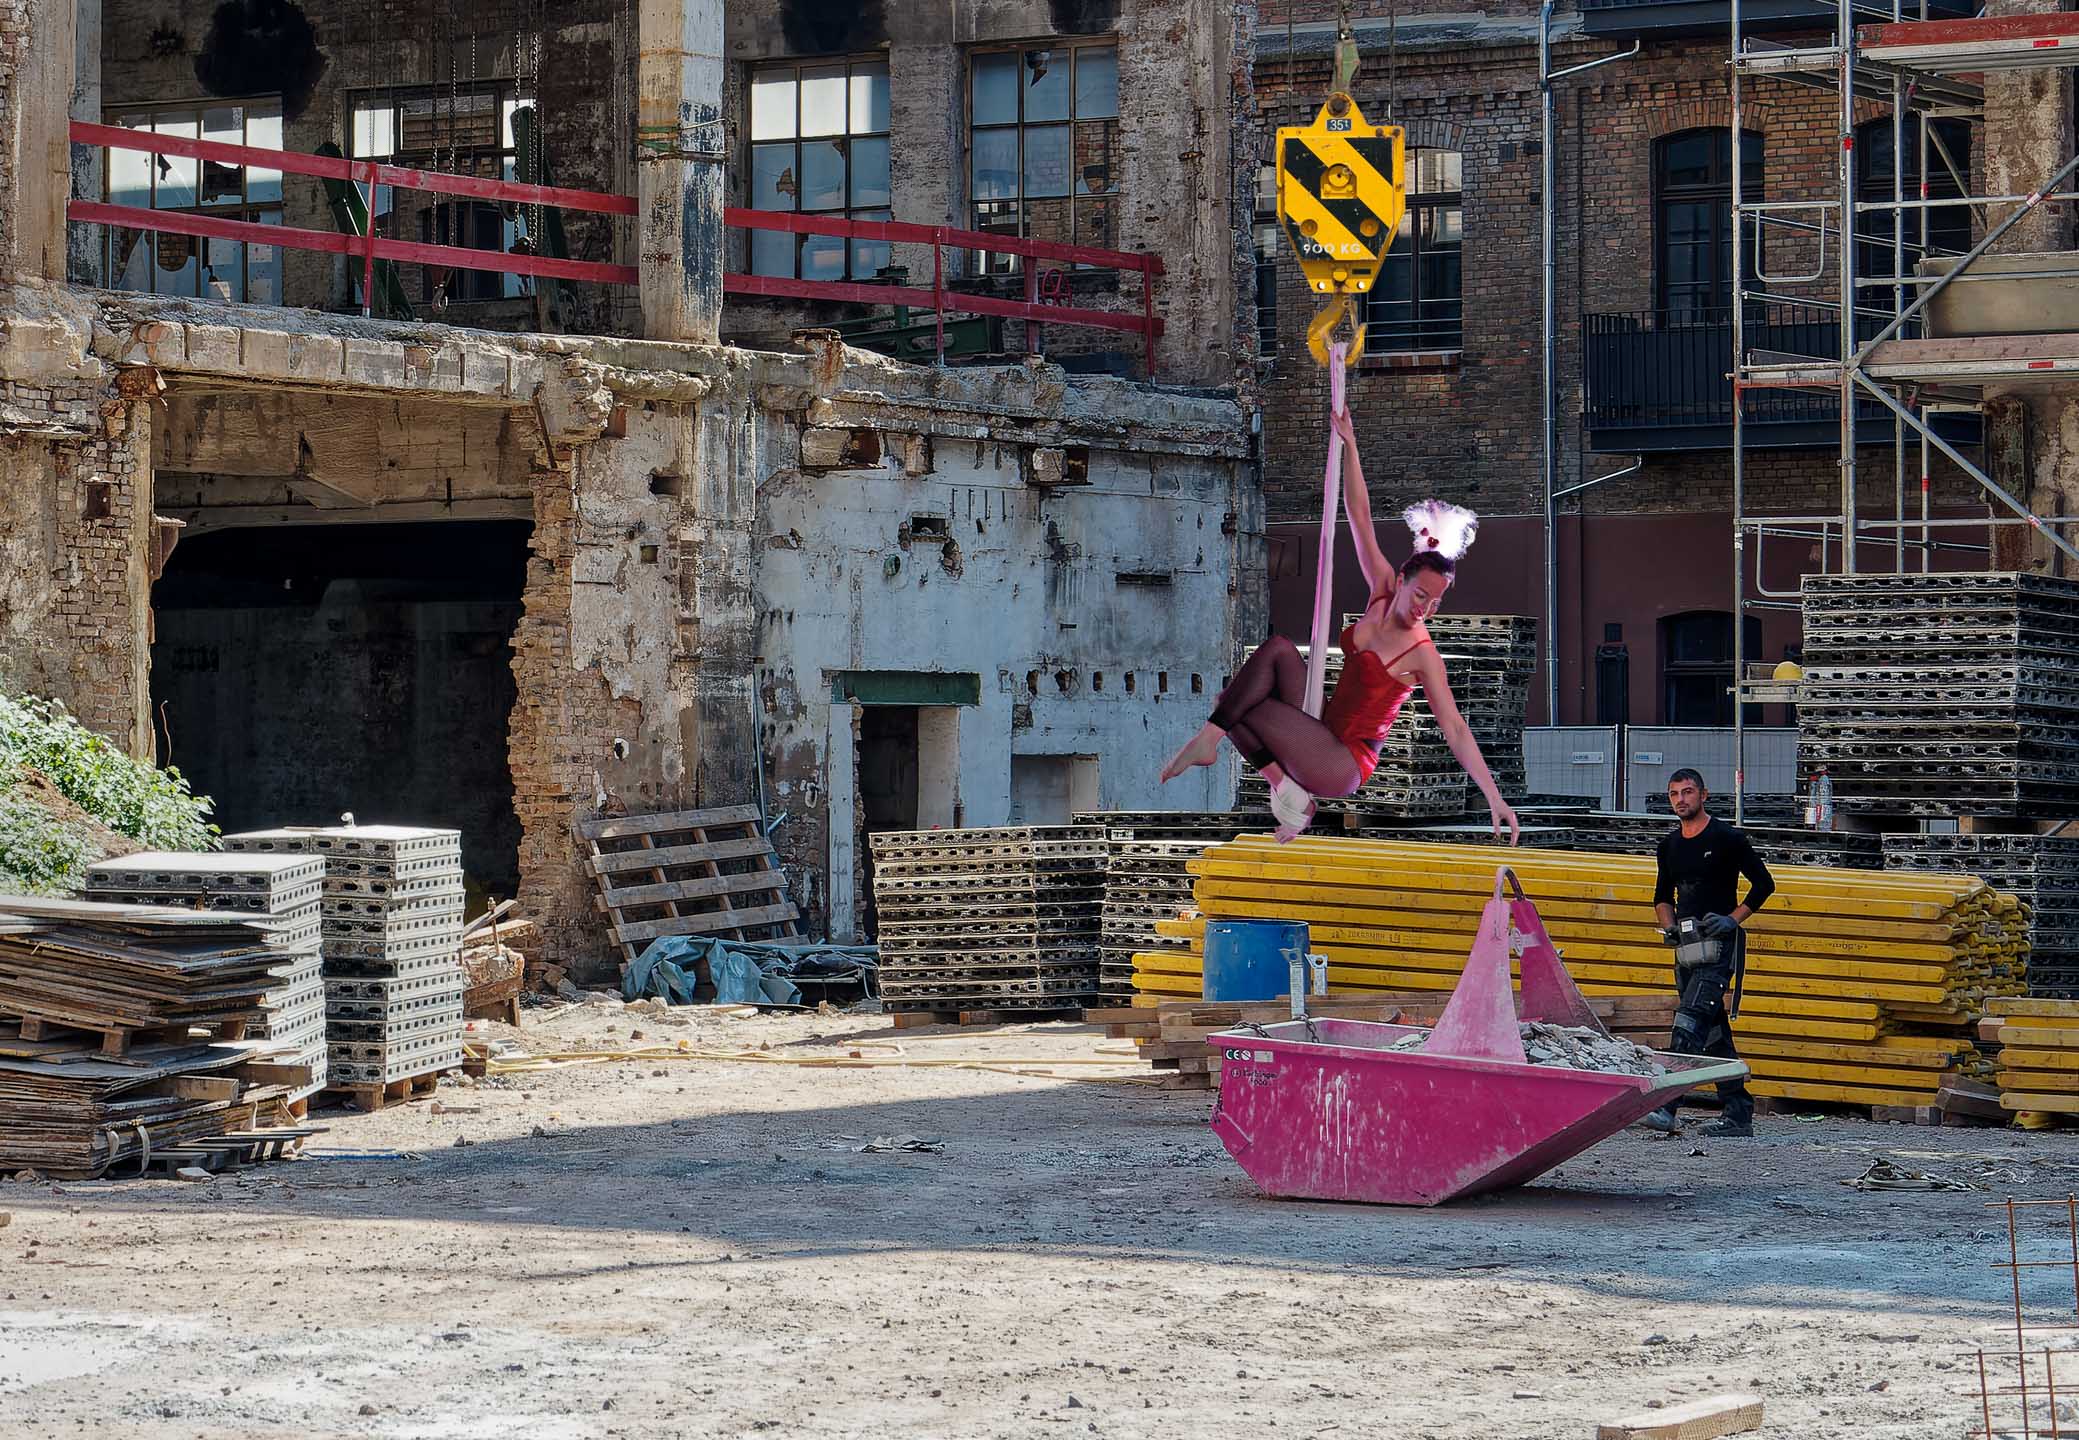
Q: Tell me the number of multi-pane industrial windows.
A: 4